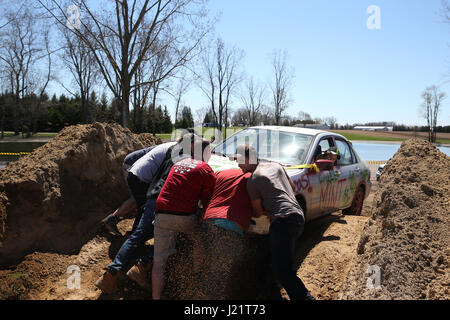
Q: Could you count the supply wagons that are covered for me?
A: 0